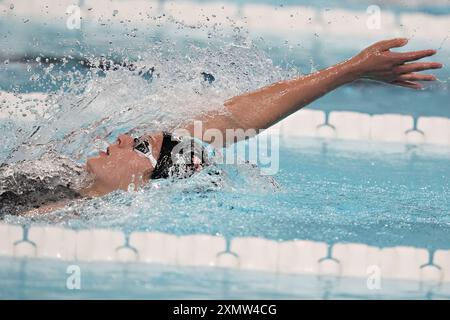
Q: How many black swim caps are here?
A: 1